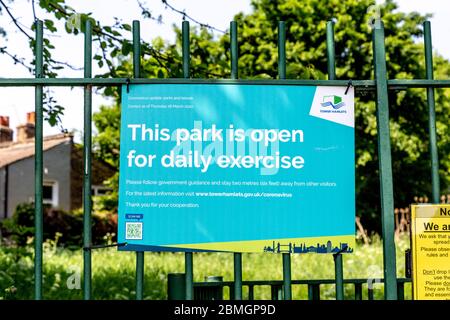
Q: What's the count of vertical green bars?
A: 9